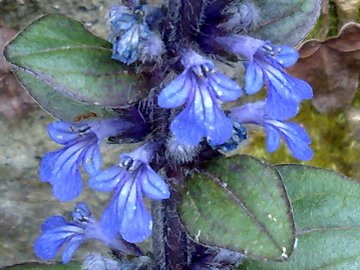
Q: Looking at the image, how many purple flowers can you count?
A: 6